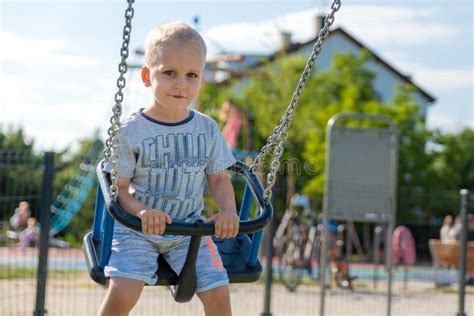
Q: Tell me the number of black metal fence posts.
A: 3